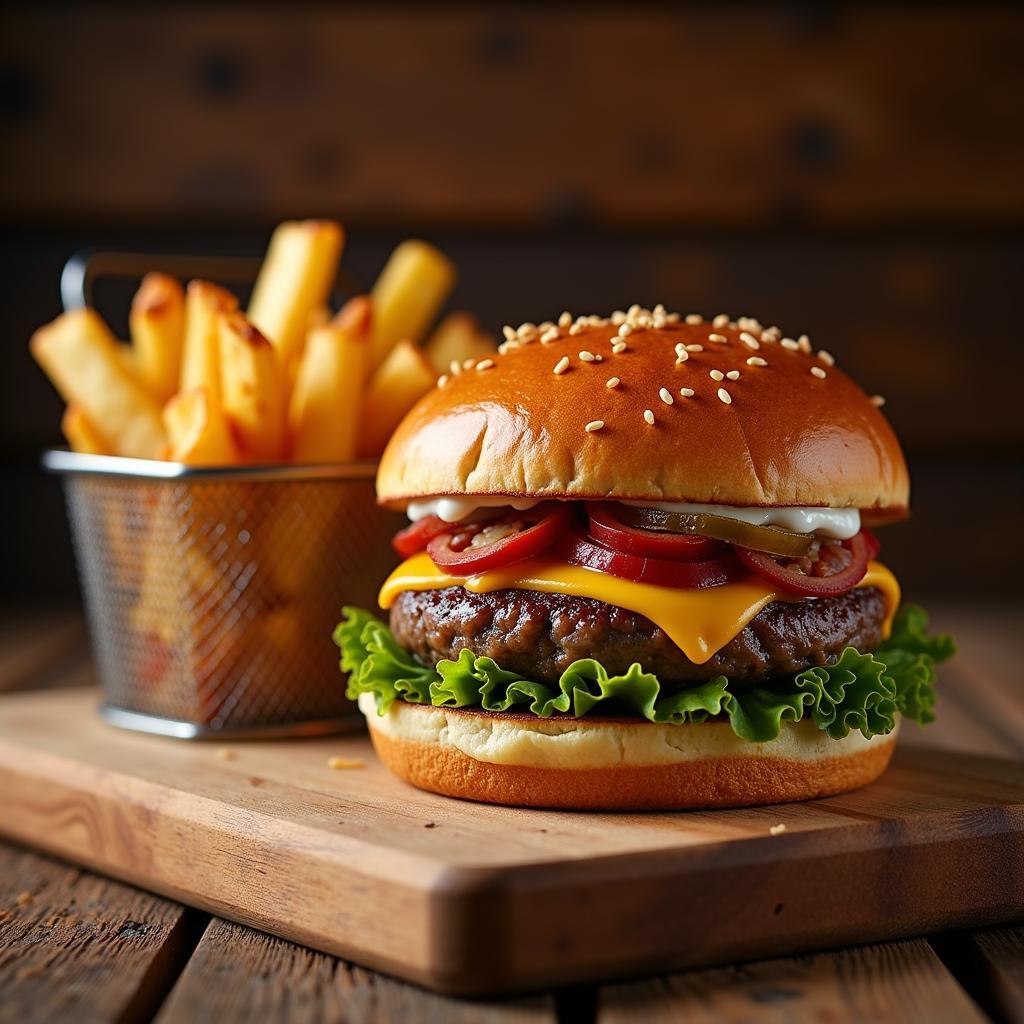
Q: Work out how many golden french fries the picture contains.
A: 11